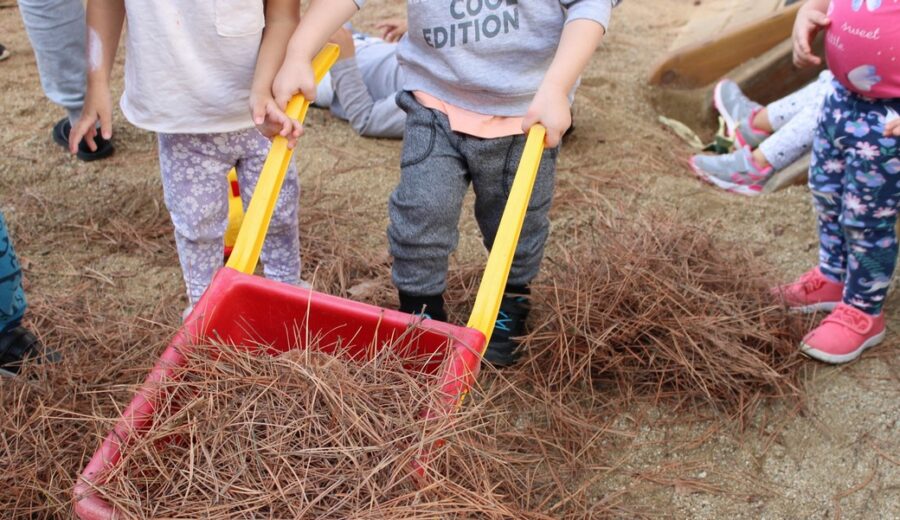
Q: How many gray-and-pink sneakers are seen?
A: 2